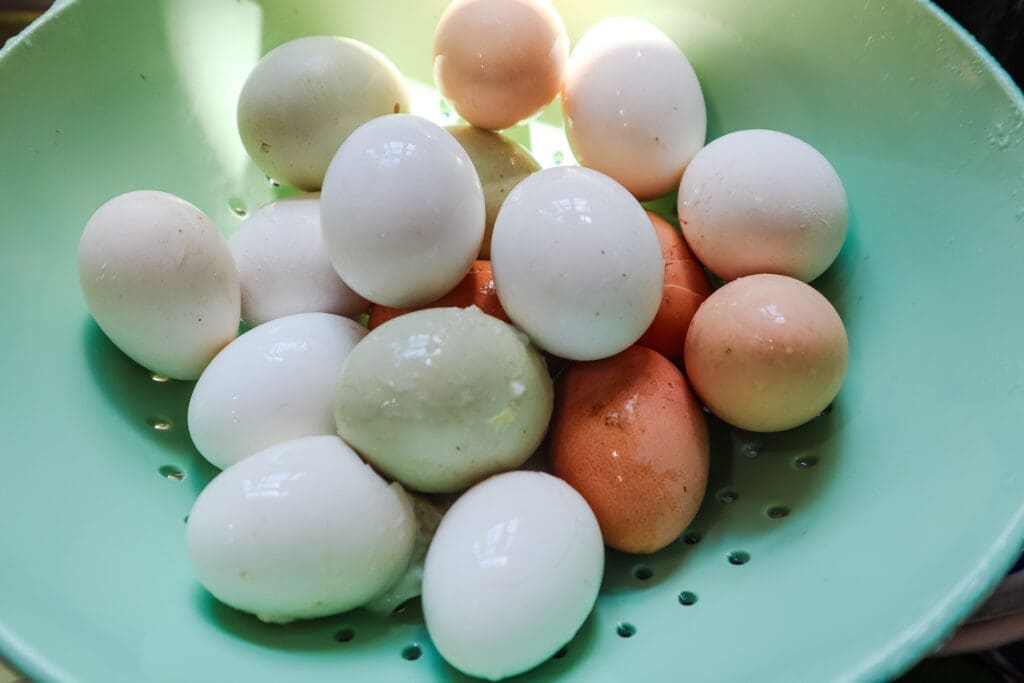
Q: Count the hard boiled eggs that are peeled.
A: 0